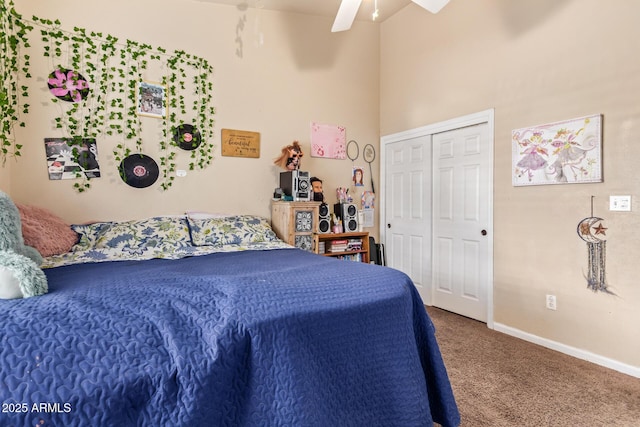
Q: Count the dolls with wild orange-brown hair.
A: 1